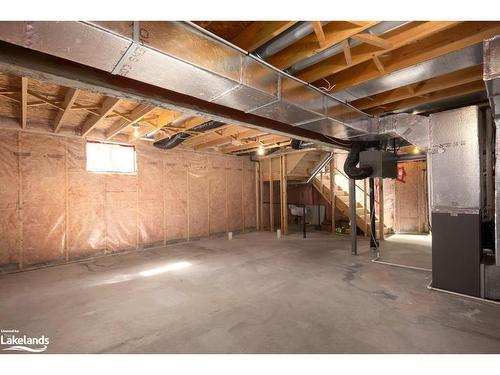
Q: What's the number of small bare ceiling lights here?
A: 3